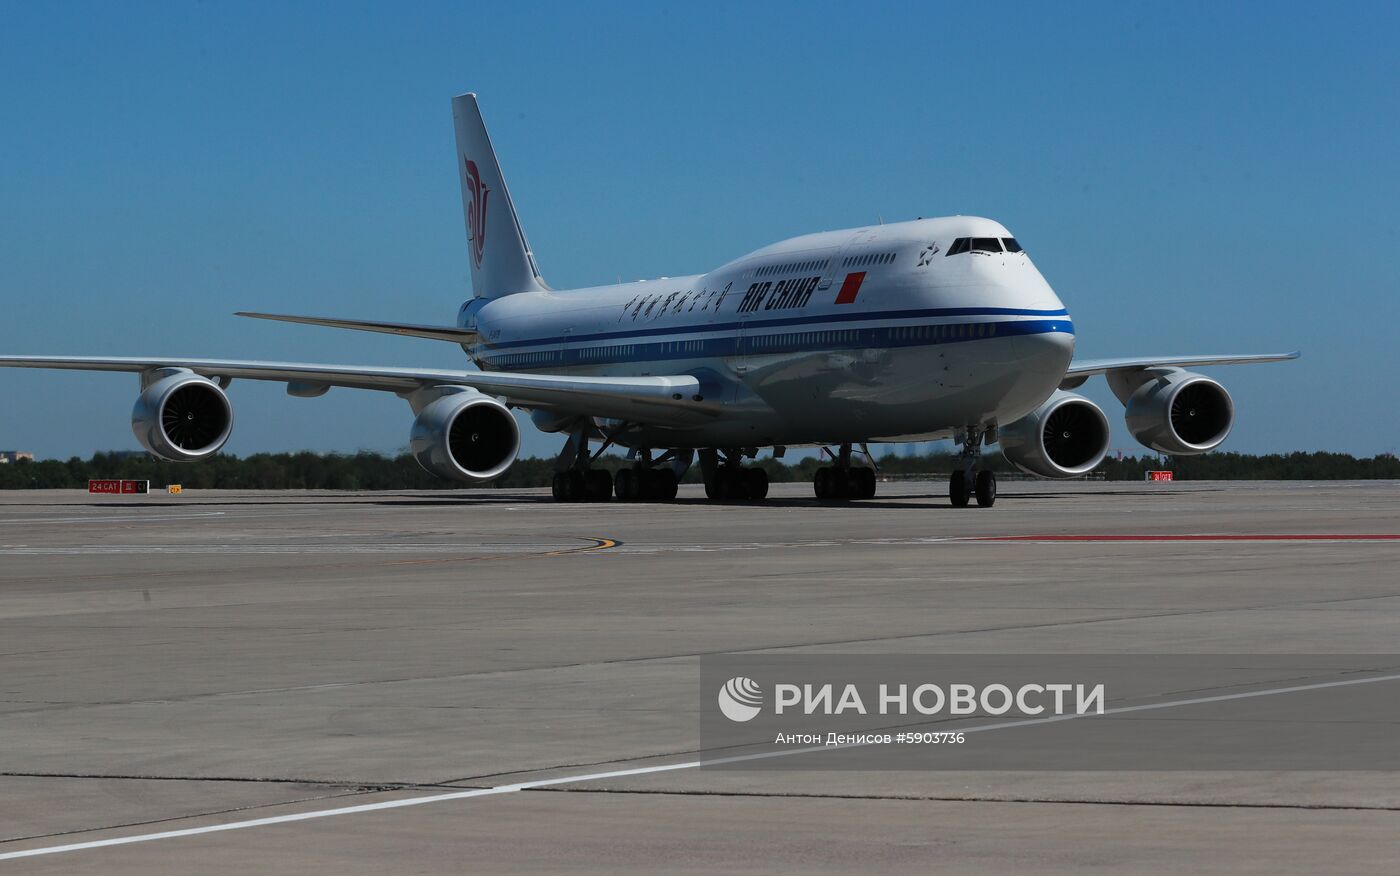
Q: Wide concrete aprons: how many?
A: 1